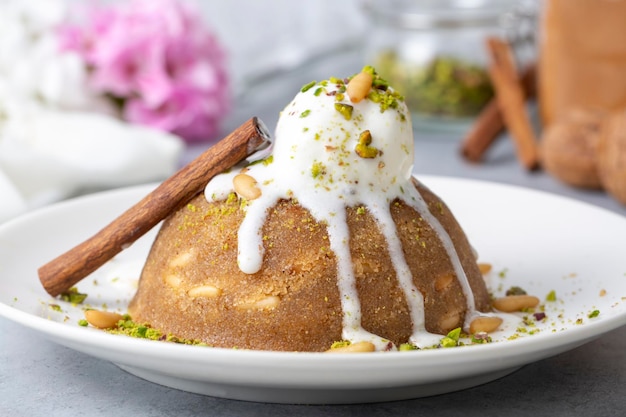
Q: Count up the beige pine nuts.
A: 13